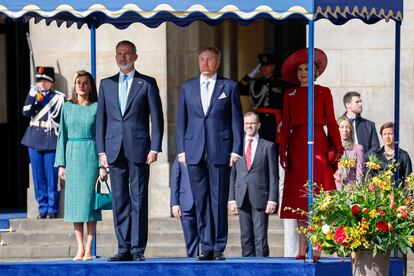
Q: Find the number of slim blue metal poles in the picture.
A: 3